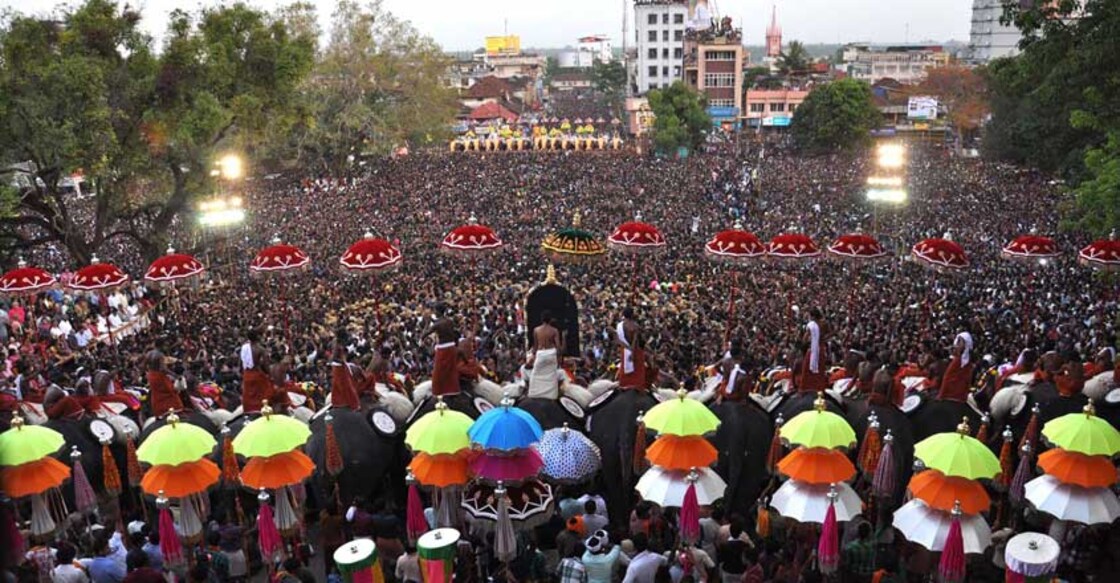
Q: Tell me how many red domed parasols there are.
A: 13